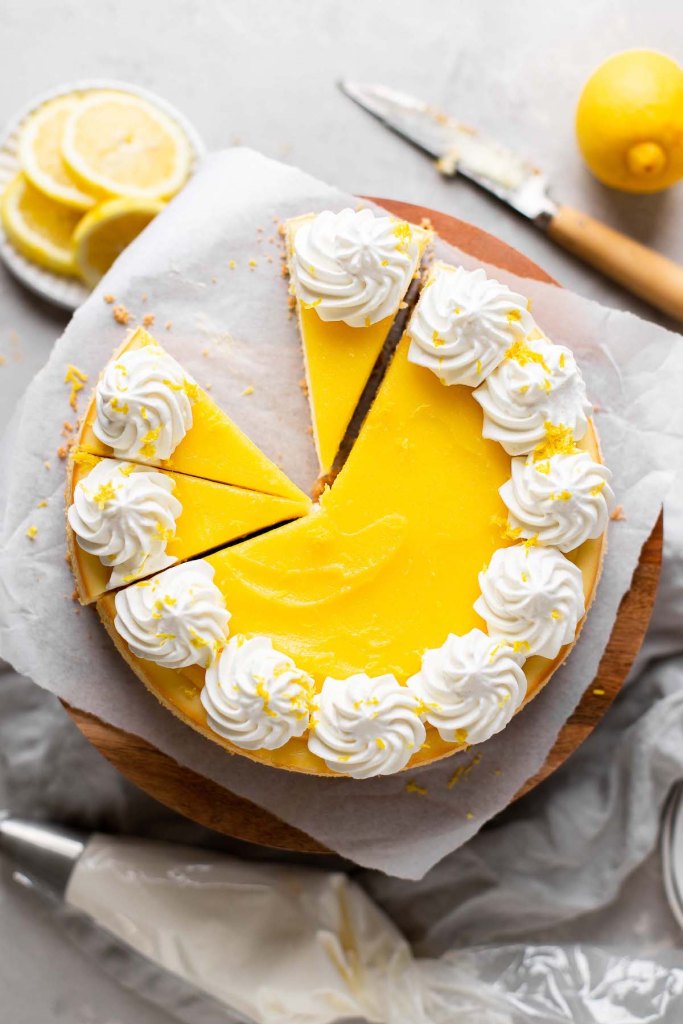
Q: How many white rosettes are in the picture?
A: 11